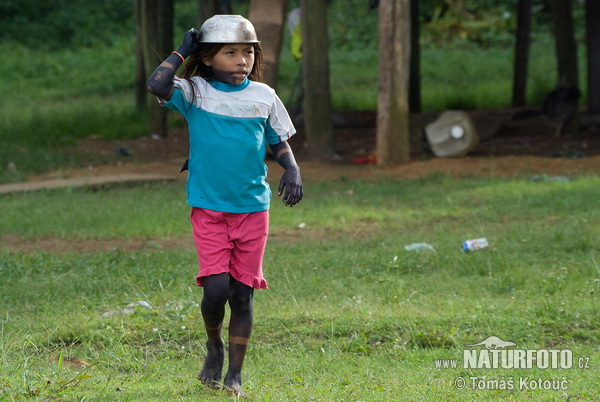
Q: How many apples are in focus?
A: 0